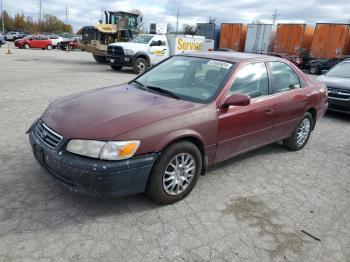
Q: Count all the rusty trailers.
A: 3